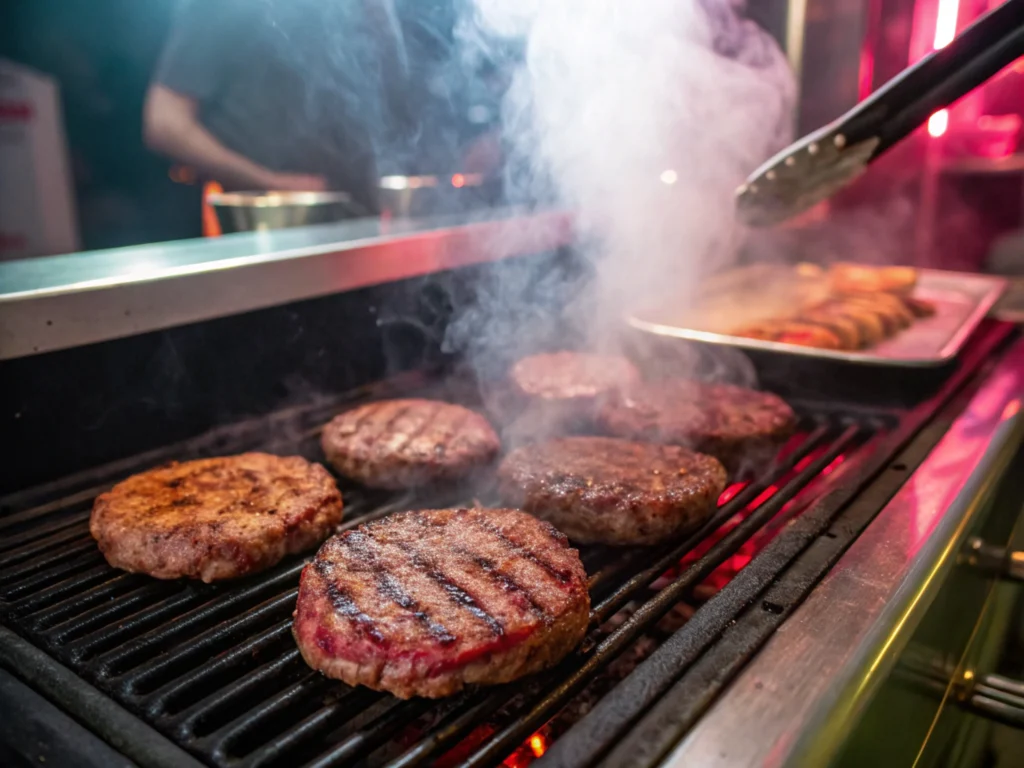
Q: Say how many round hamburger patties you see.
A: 6